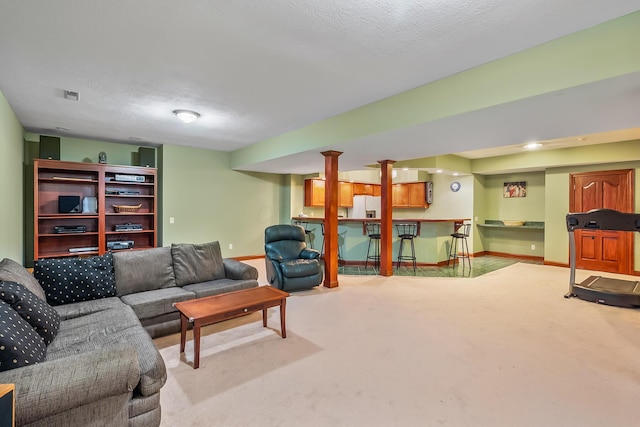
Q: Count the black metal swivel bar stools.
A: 5